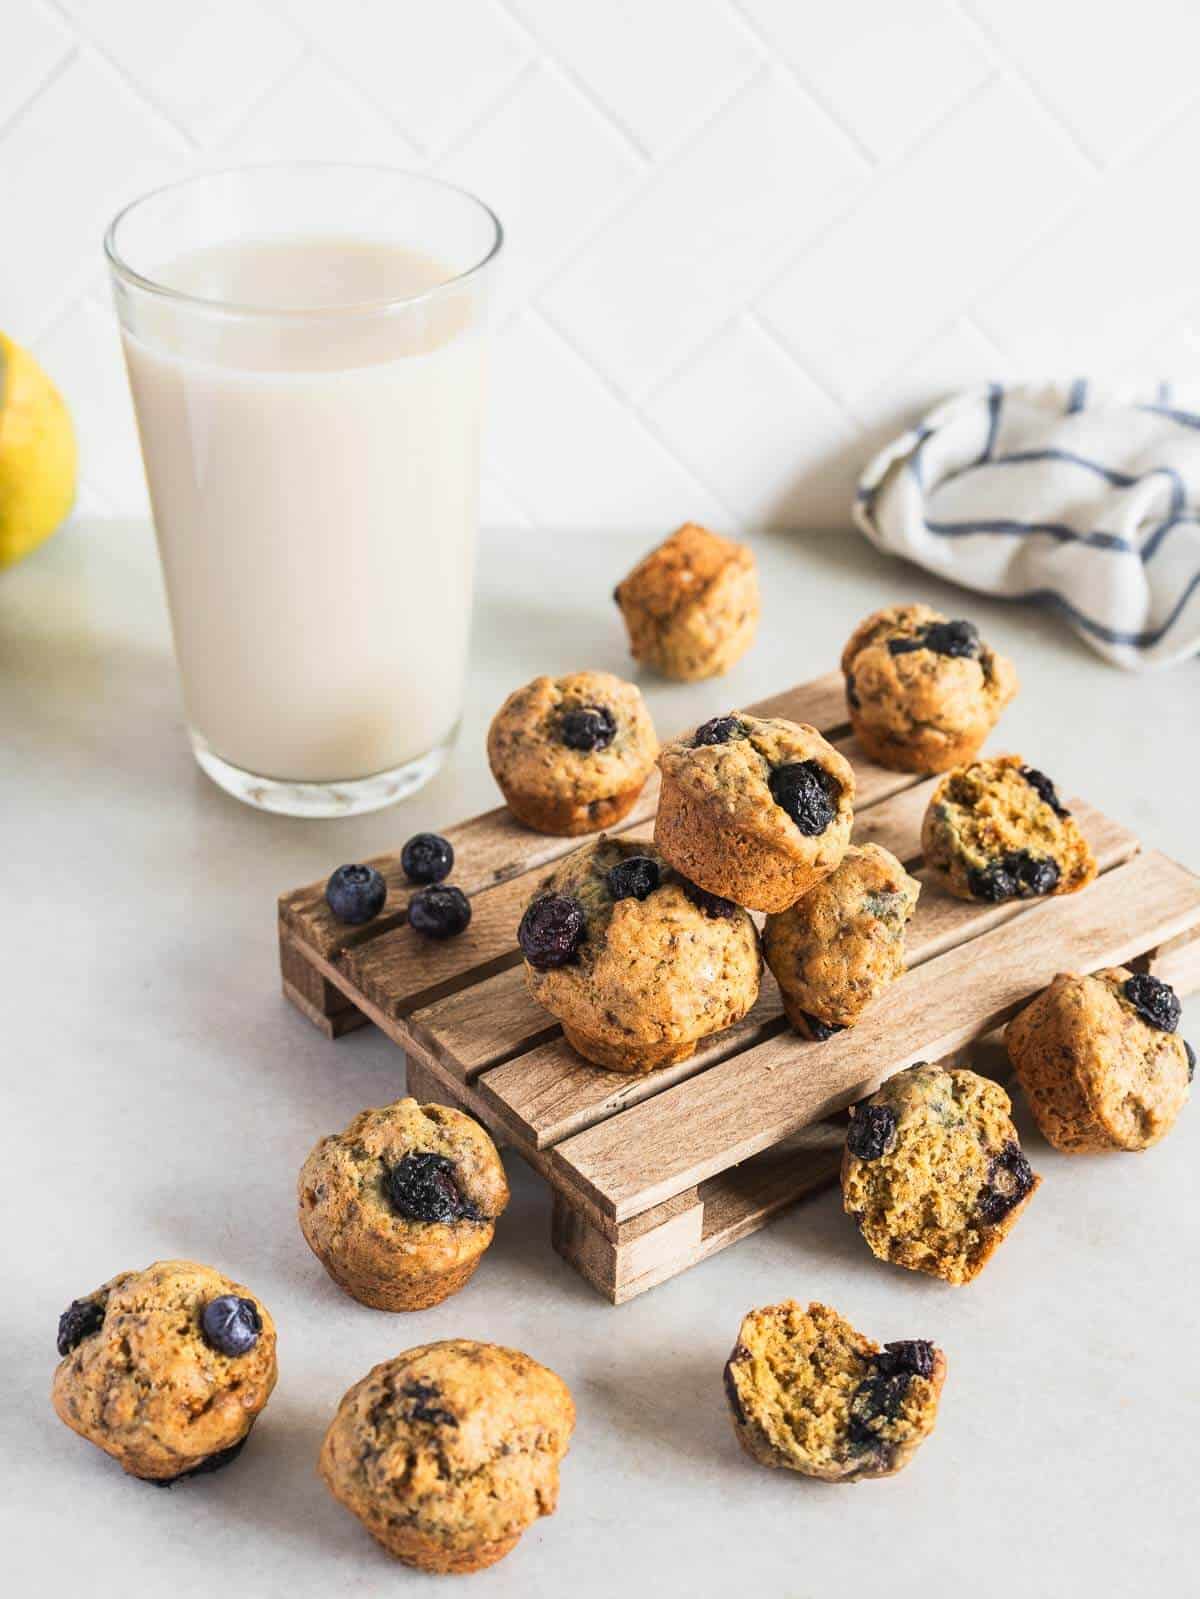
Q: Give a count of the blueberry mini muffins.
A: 13